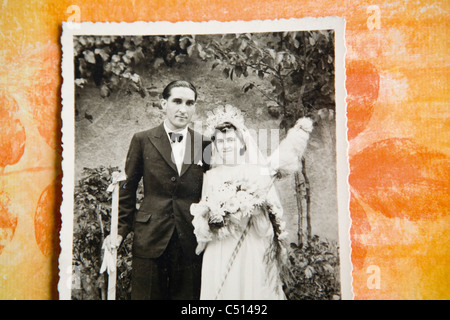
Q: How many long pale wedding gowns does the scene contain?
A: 1